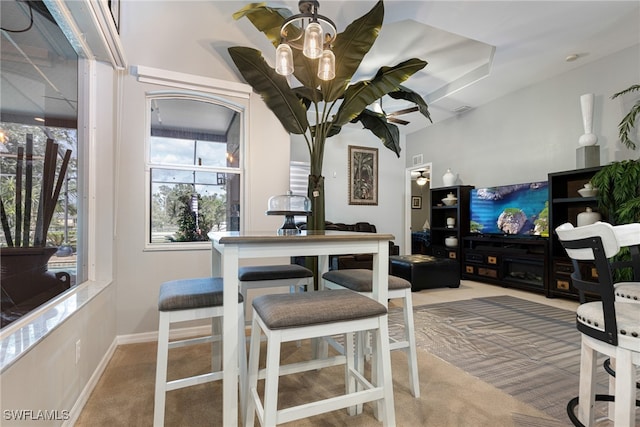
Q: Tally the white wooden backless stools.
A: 4